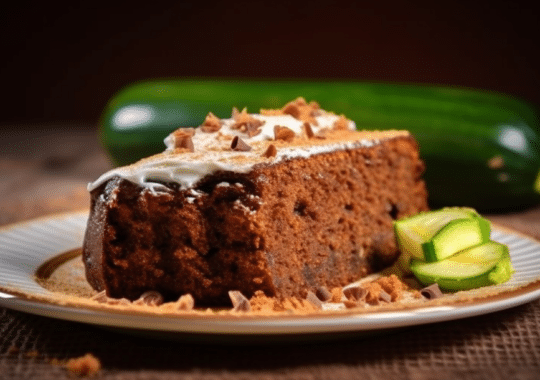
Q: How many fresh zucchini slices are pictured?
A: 3